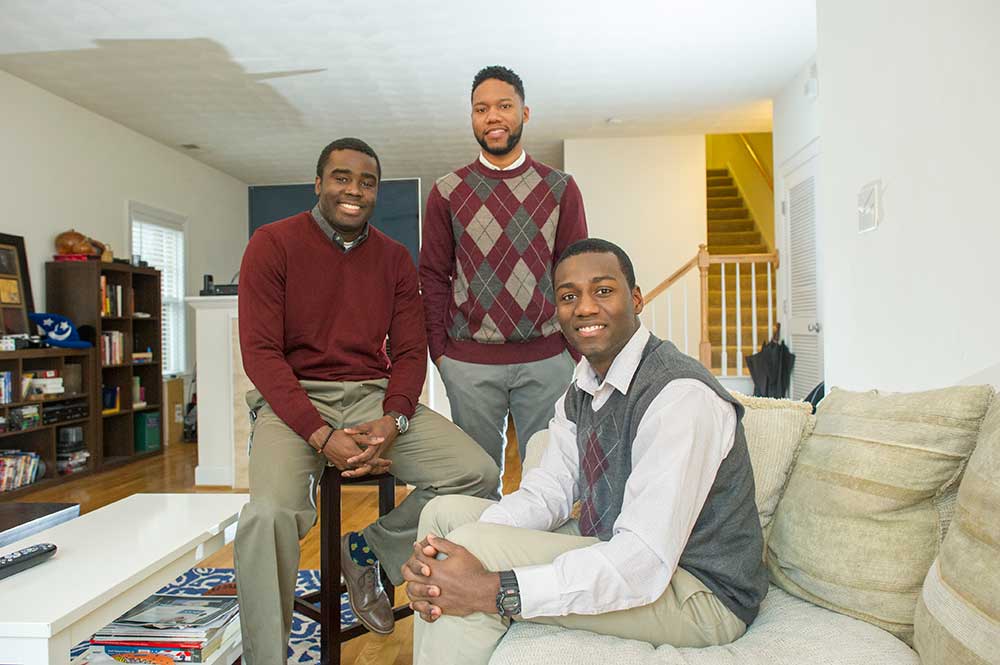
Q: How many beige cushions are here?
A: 3